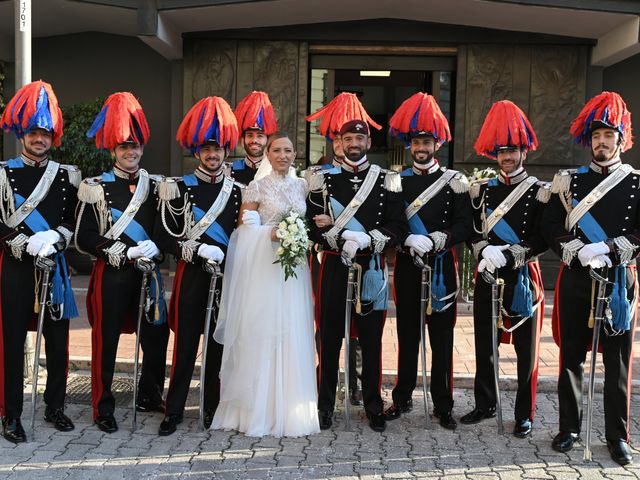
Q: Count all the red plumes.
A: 8